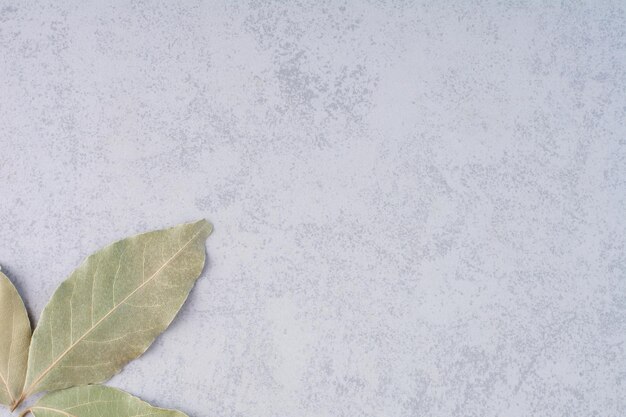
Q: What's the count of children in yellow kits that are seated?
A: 0